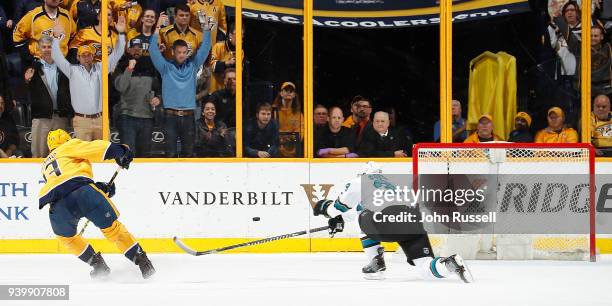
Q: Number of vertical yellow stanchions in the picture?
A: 5